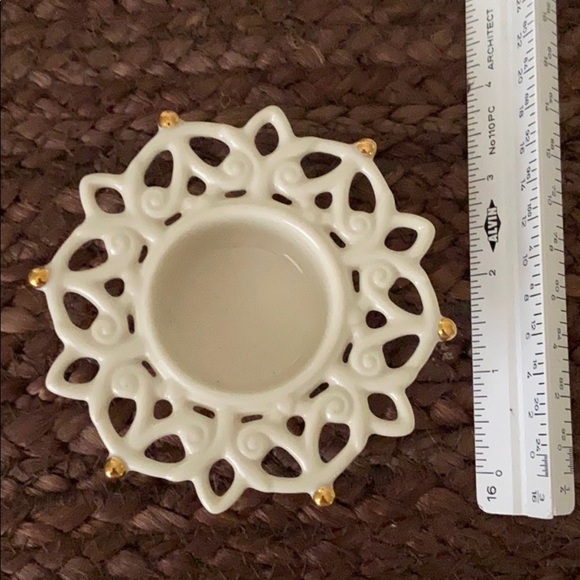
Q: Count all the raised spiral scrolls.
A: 12